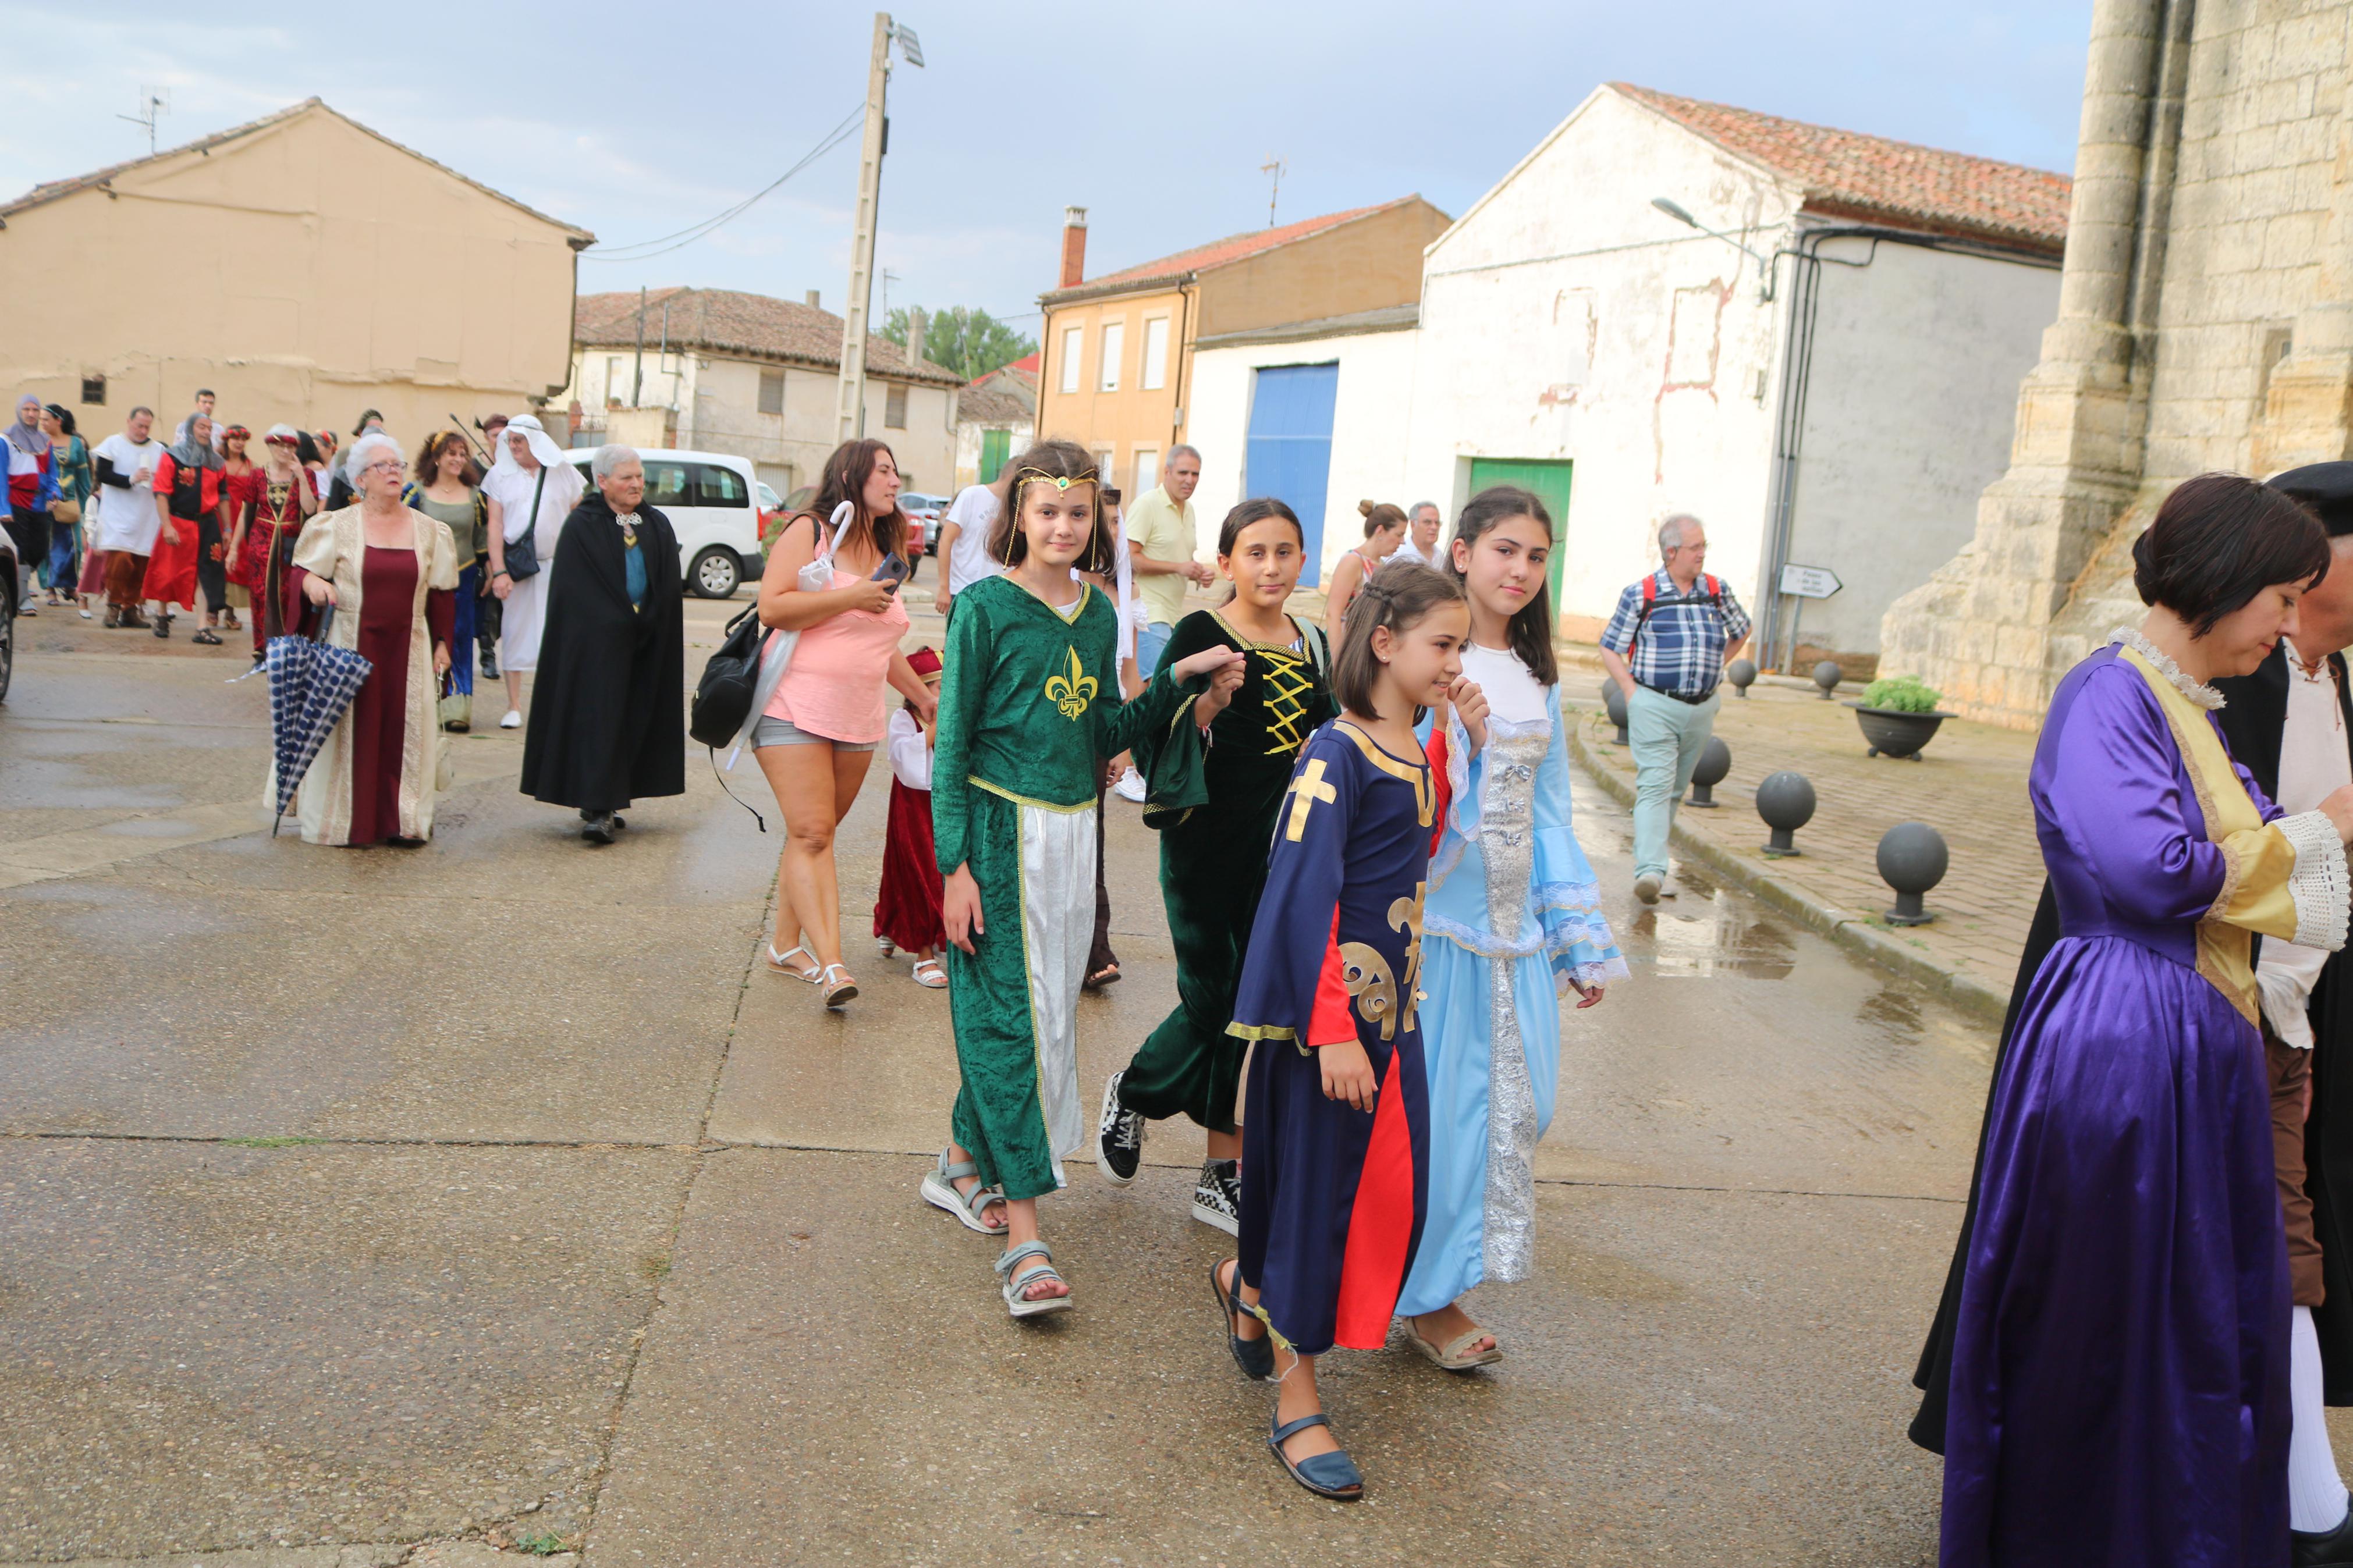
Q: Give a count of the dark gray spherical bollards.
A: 7